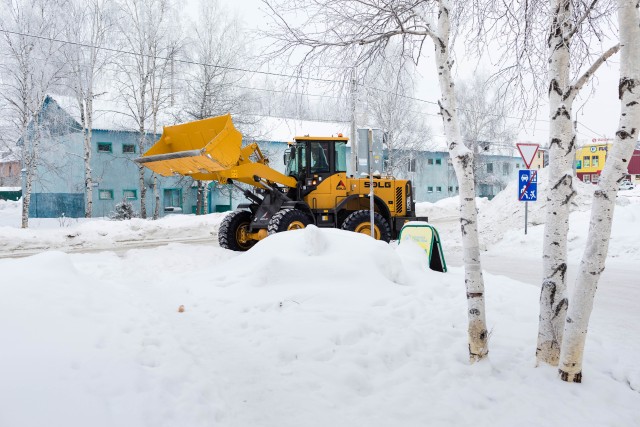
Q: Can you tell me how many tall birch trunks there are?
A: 3